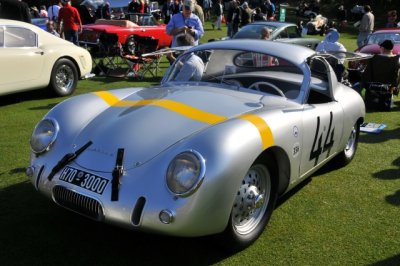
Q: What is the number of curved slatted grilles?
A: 1